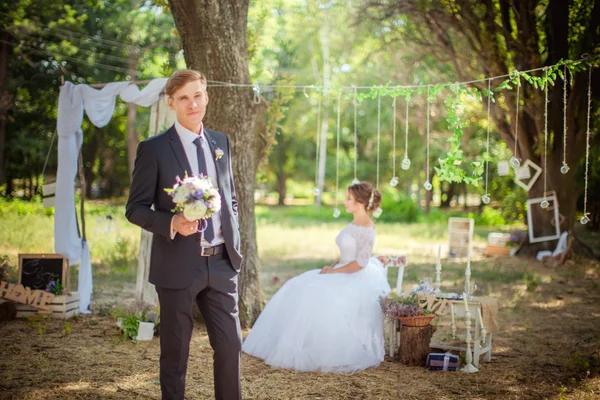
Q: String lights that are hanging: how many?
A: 12